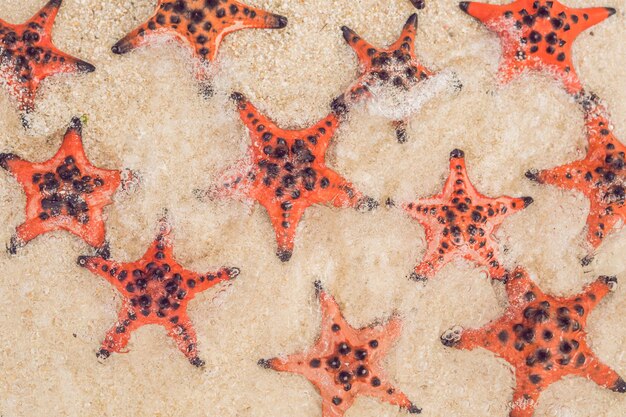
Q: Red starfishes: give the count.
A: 11